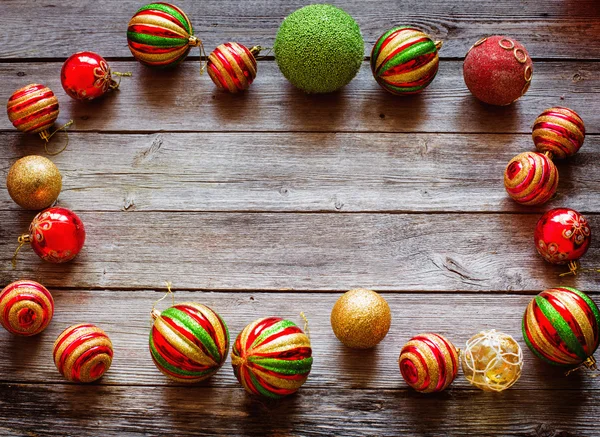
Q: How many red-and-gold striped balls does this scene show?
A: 7